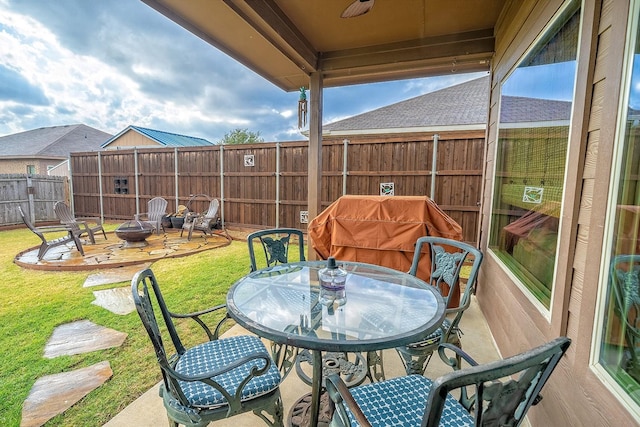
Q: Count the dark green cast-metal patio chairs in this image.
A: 4